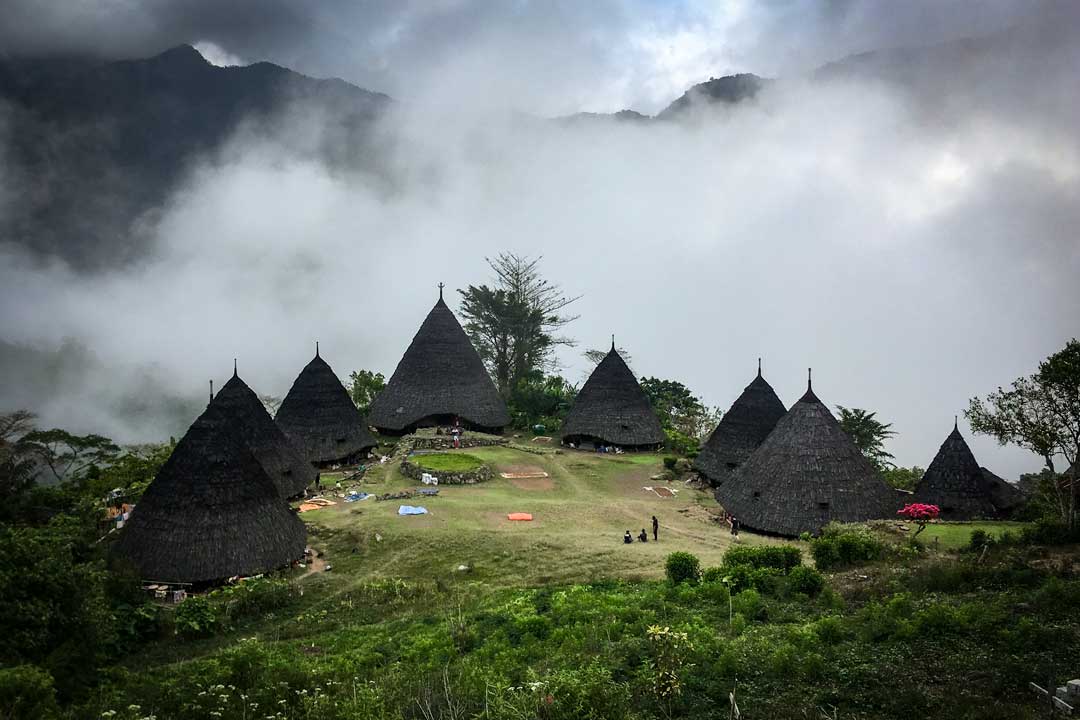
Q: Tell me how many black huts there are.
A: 8